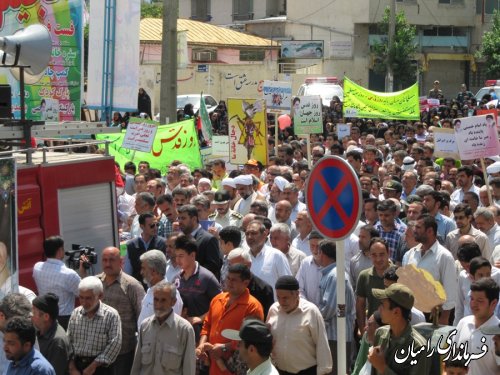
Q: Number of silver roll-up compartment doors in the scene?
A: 1